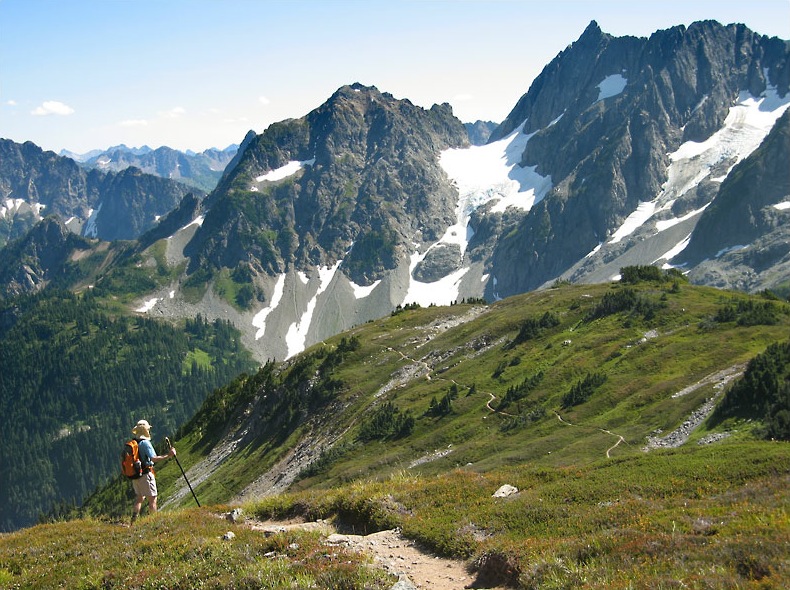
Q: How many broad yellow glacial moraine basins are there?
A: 0